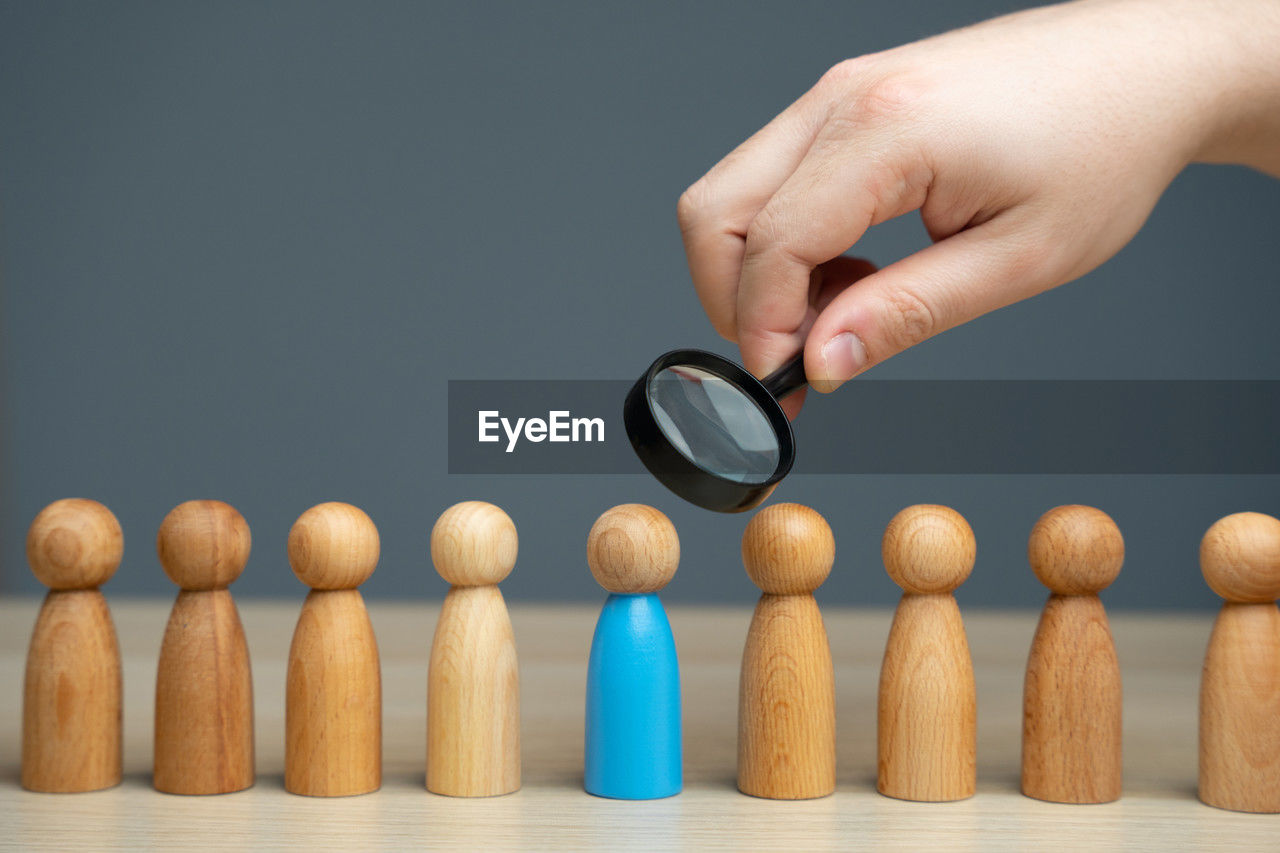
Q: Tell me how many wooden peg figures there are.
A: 9